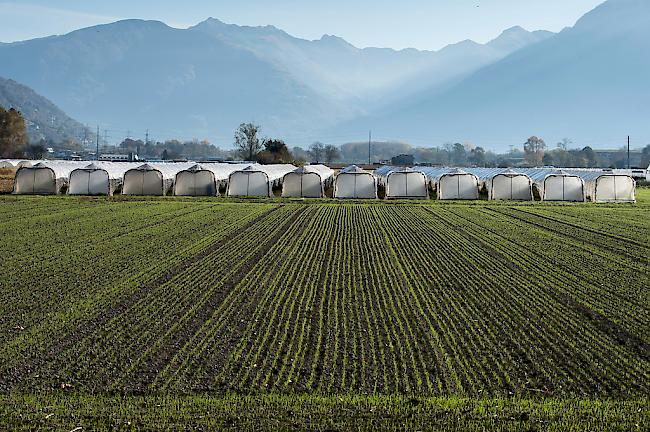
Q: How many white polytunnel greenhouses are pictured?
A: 12